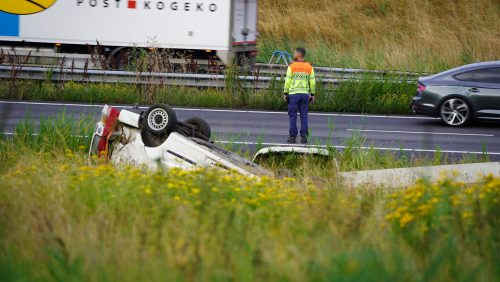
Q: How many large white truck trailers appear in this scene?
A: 1